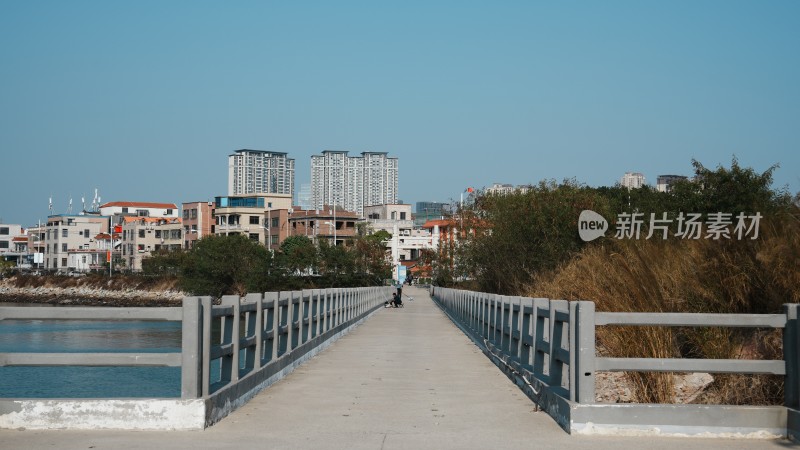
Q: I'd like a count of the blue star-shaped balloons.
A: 0